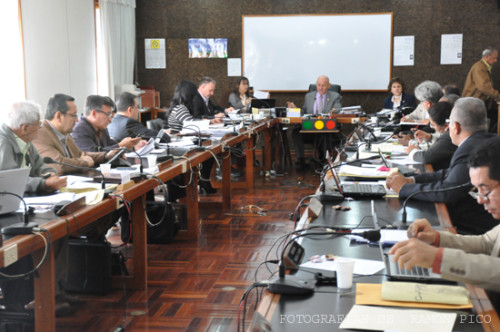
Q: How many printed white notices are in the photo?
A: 4